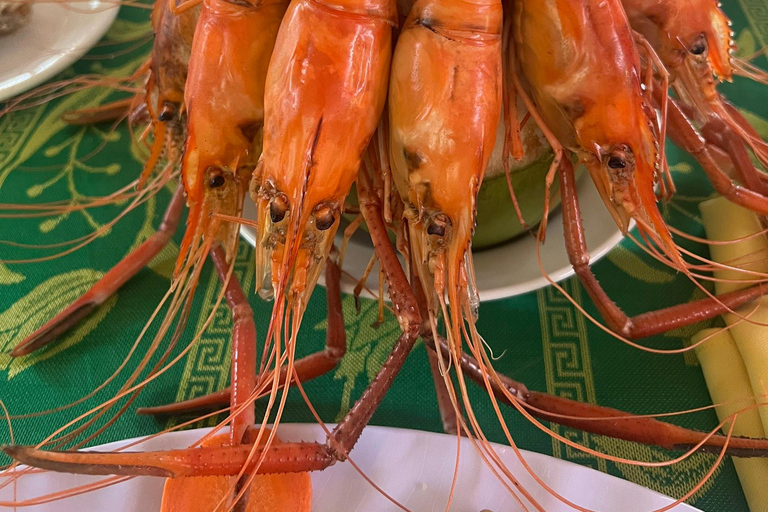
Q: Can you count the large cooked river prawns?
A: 6